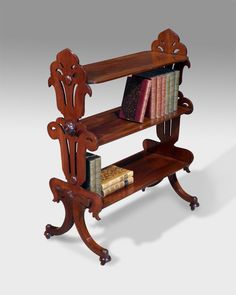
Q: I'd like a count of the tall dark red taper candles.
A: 0